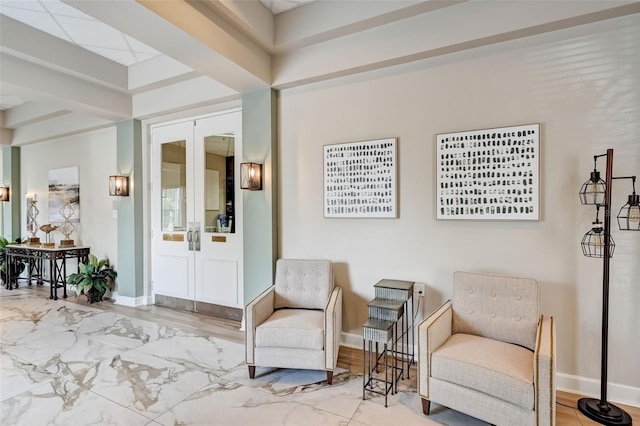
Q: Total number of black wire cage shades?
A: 3